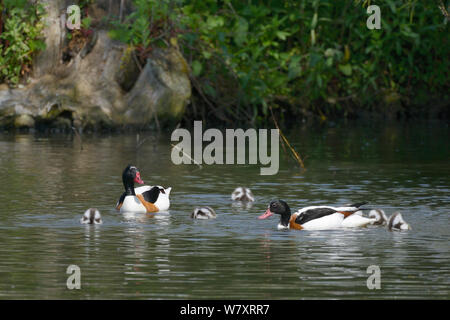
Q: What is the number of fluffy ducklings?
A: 5